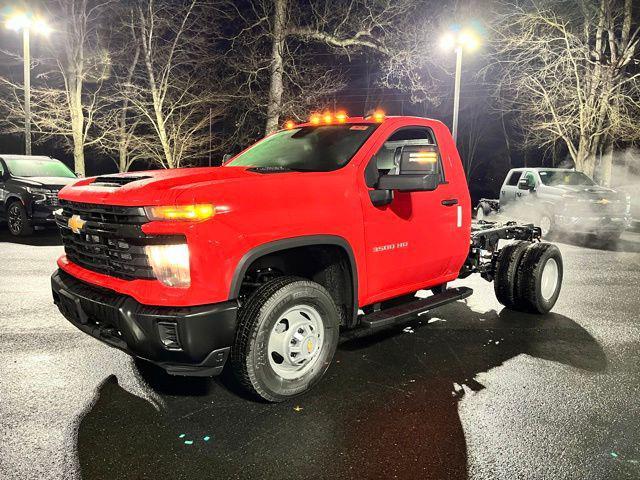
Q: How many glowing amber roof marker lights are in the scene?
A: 5